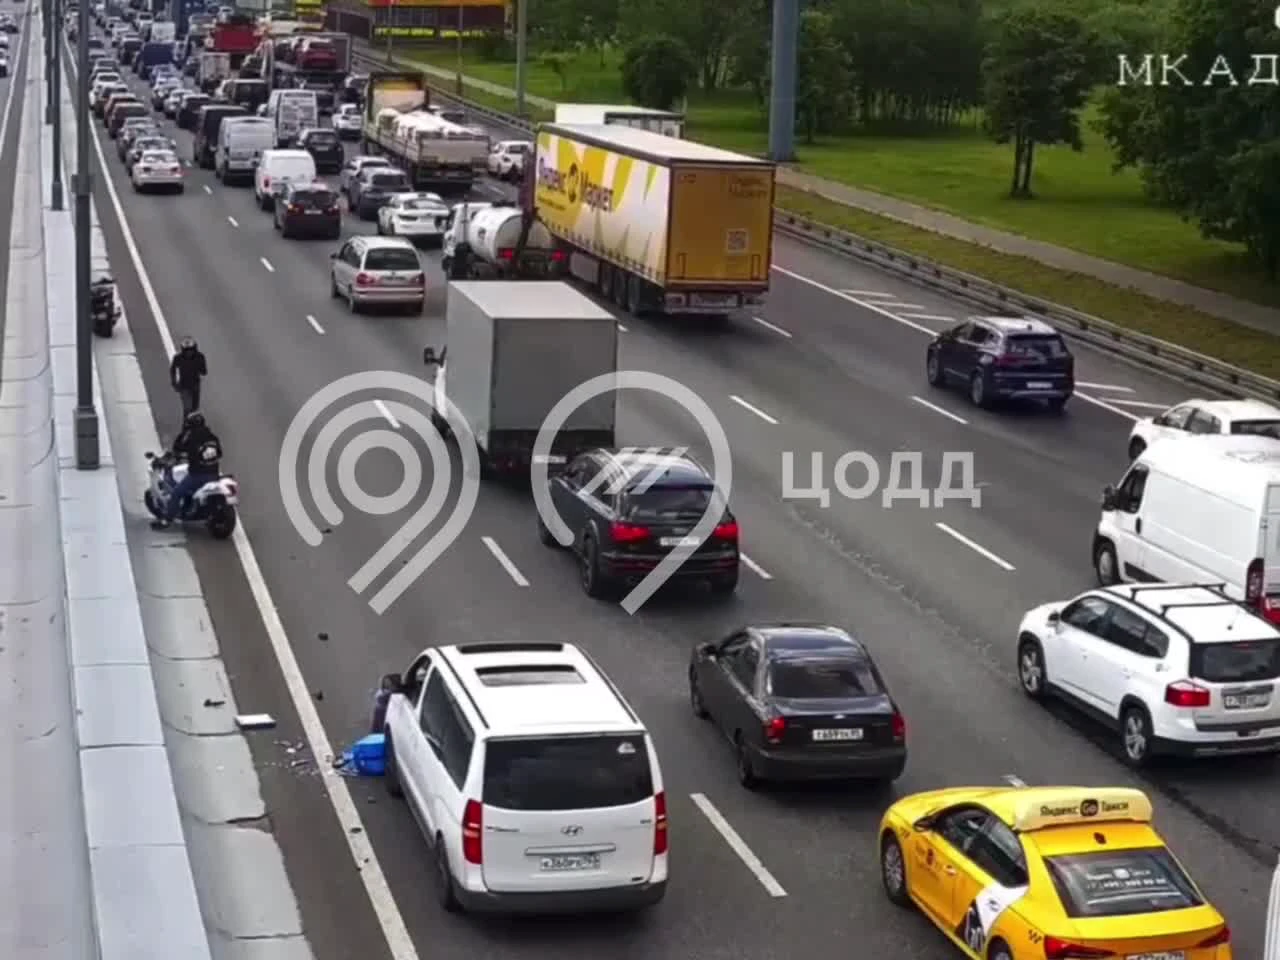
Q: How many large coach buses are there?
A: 0